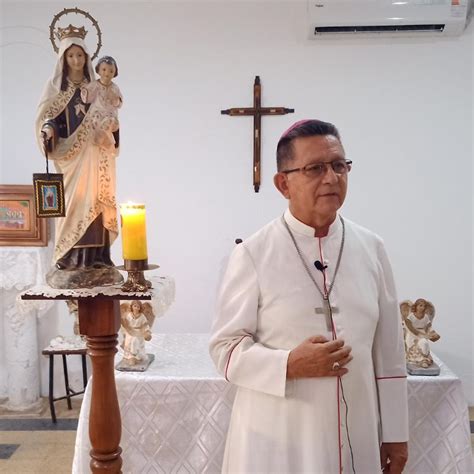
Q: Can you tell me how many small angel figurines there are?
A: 2